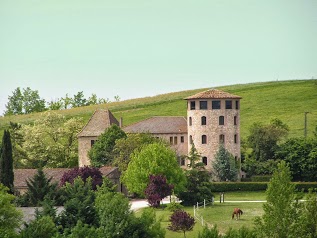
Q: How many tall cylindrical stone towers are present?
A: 1